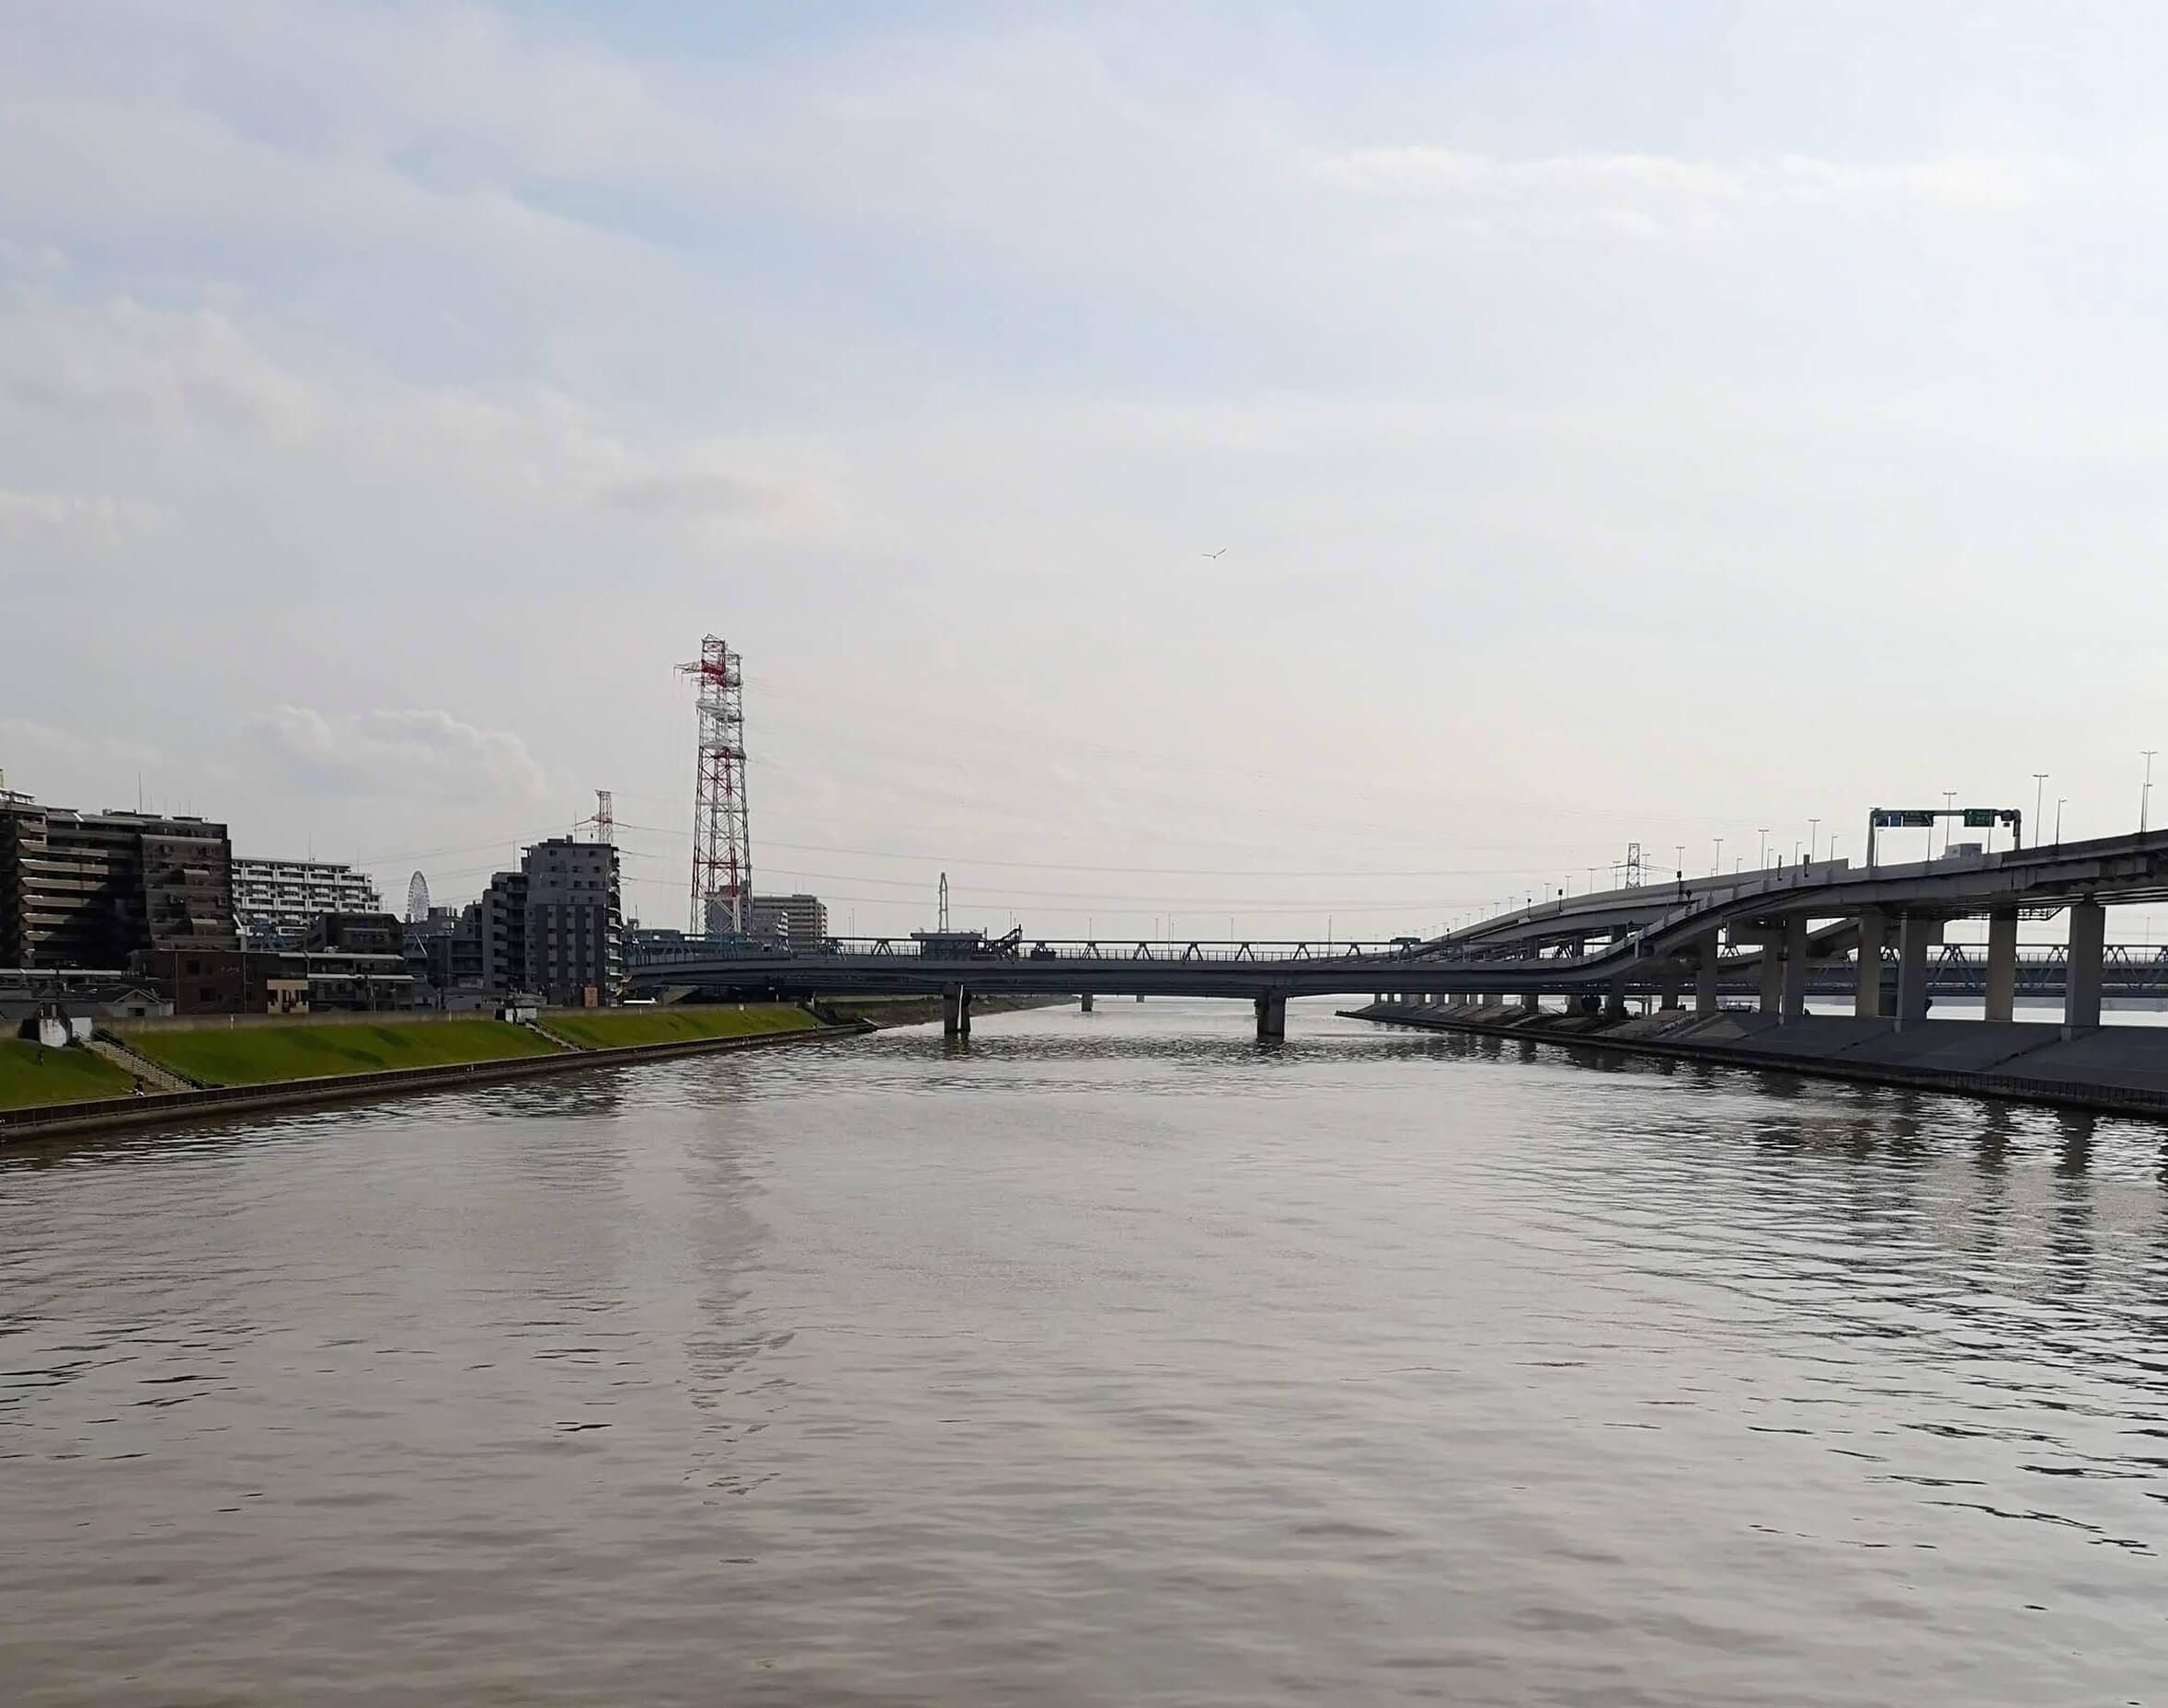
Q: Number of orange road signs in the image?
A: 0